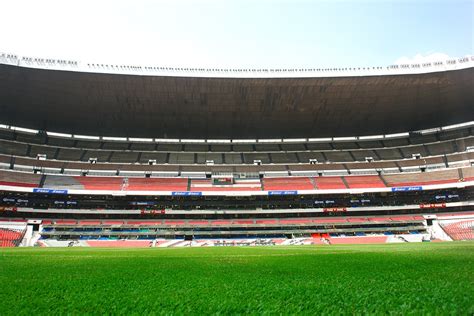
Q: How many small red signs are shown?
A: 4